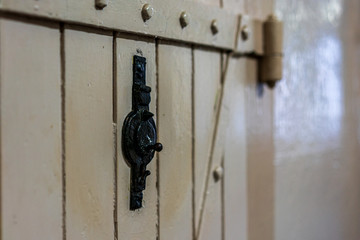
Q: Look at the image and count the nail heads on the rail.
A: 5